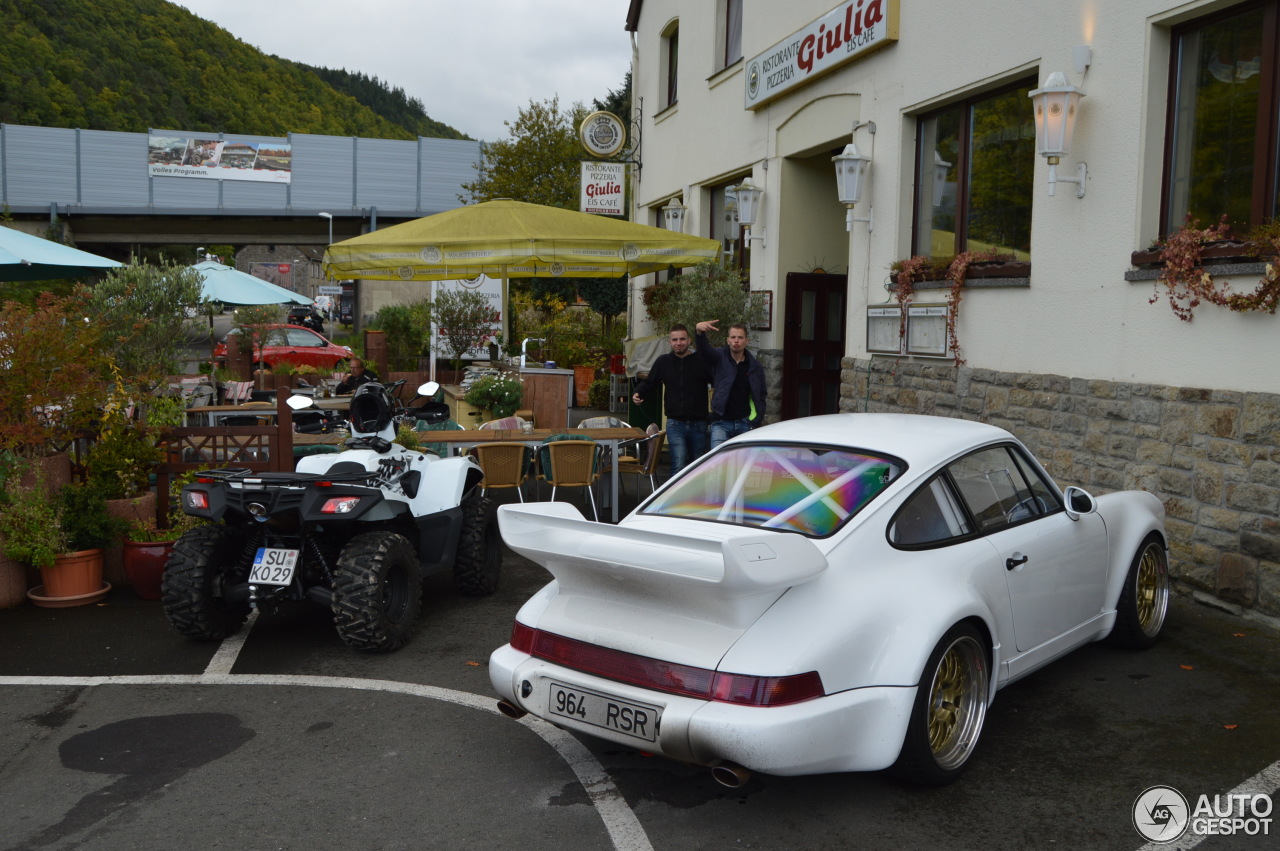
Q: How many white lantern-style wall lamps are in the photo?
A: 4